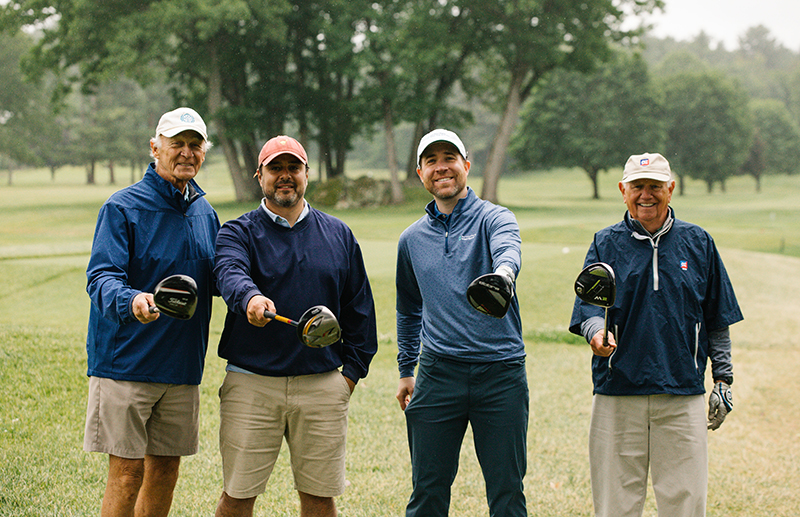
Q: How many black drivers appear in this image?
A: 3